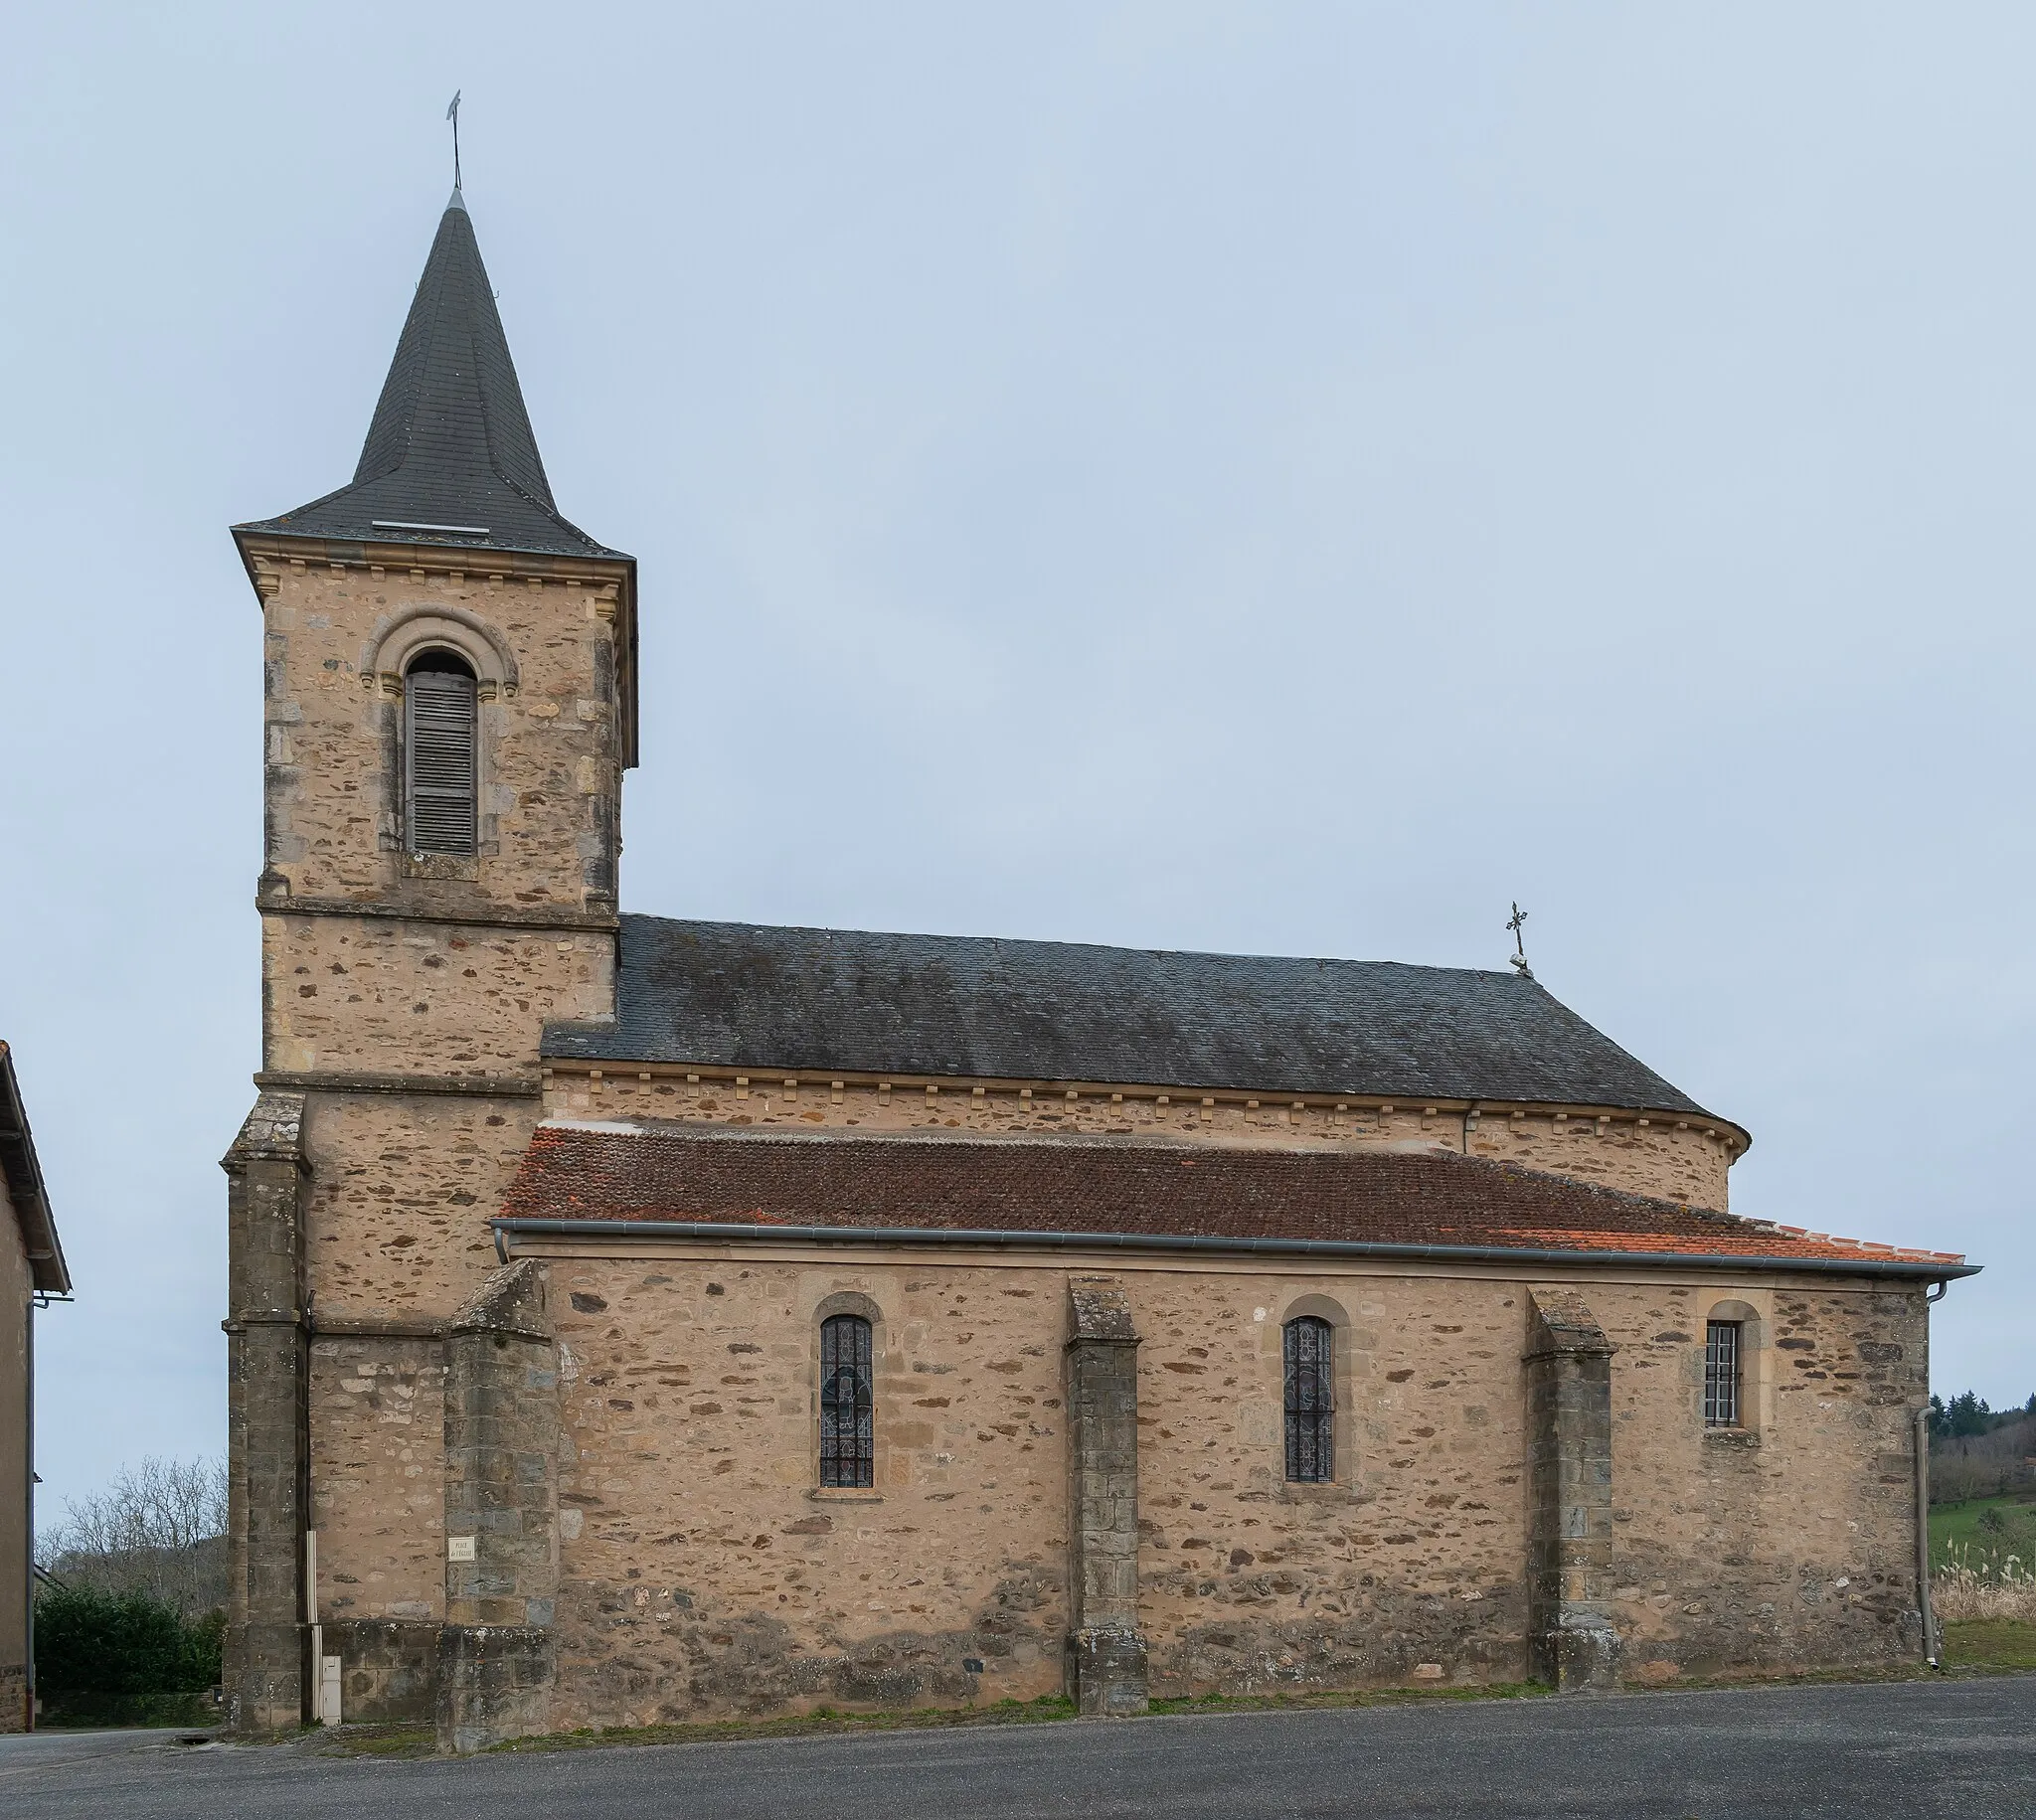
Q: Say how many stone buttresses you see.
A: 4